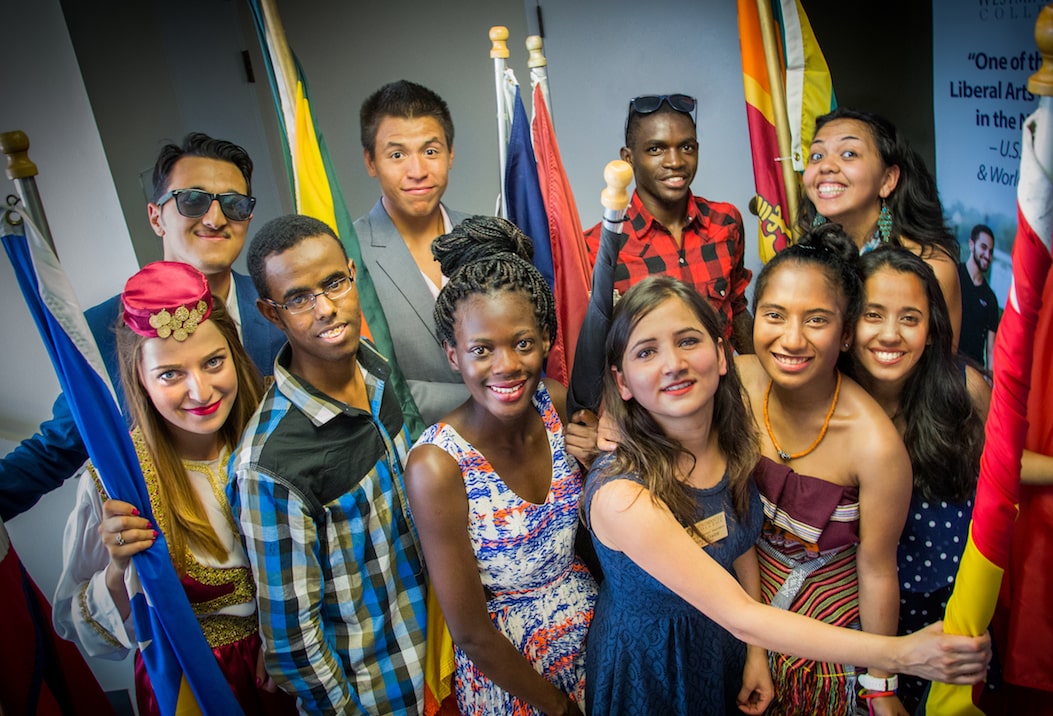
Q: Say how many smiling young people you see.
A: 10